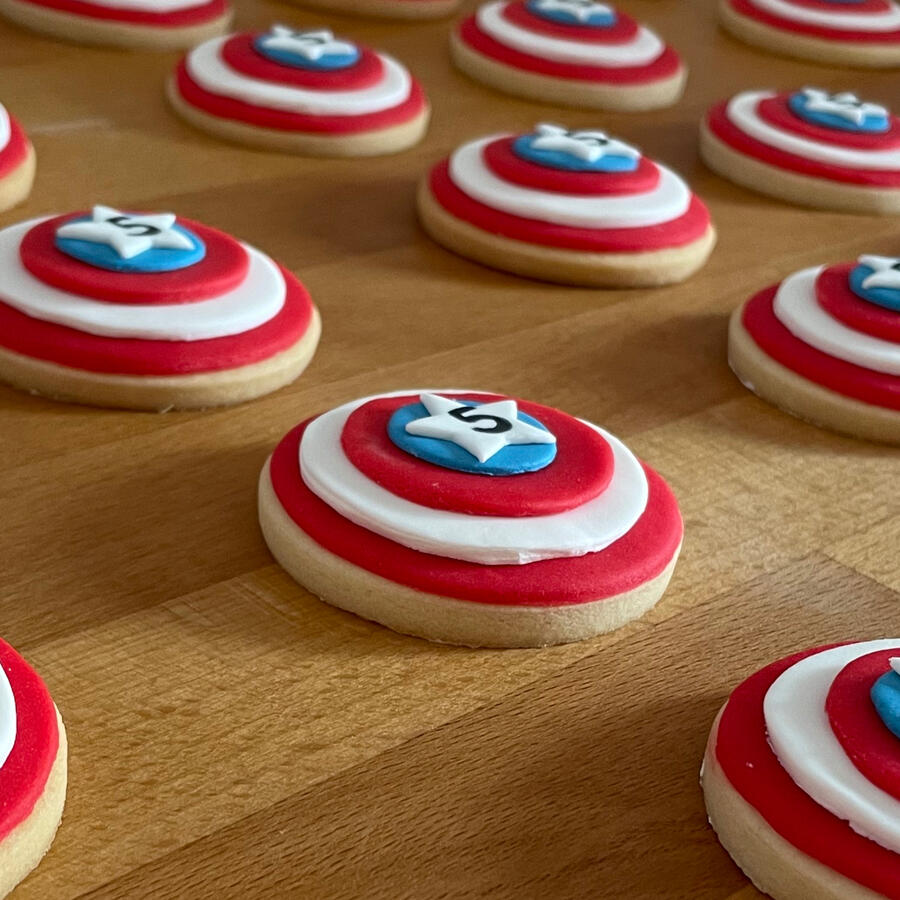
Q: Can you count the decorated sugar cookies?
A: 13